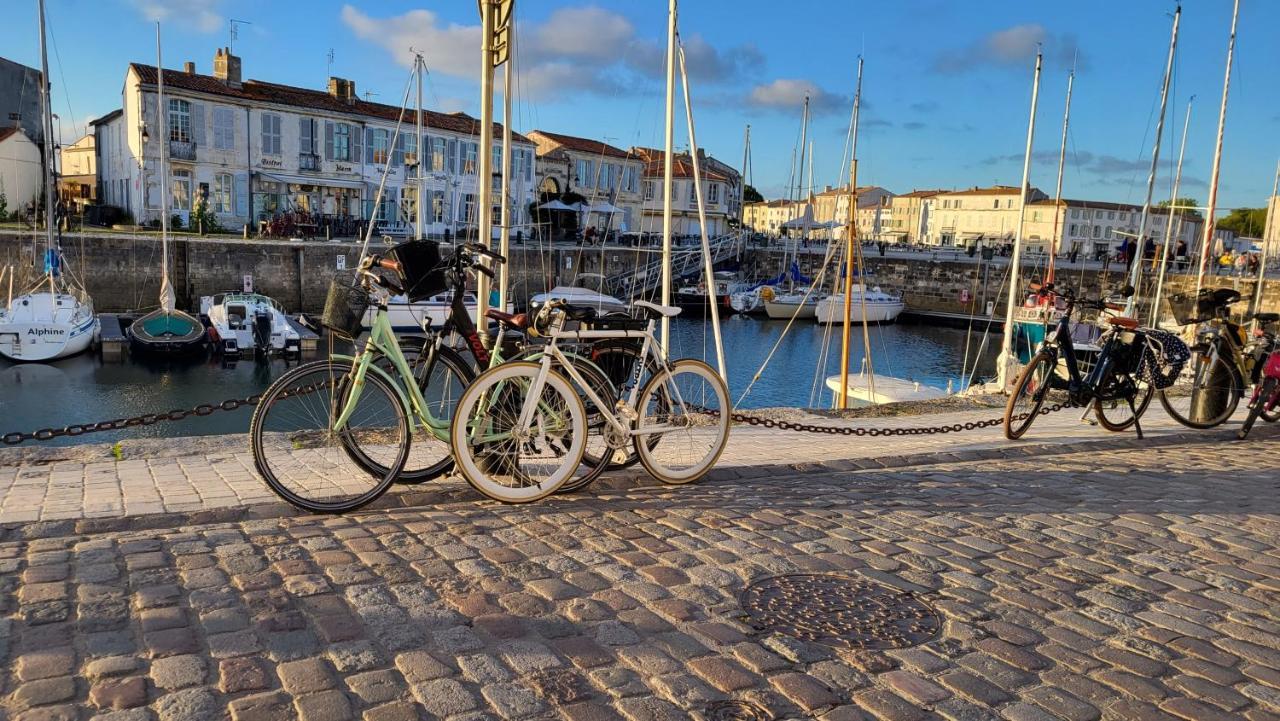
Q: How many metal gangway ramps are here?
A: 1